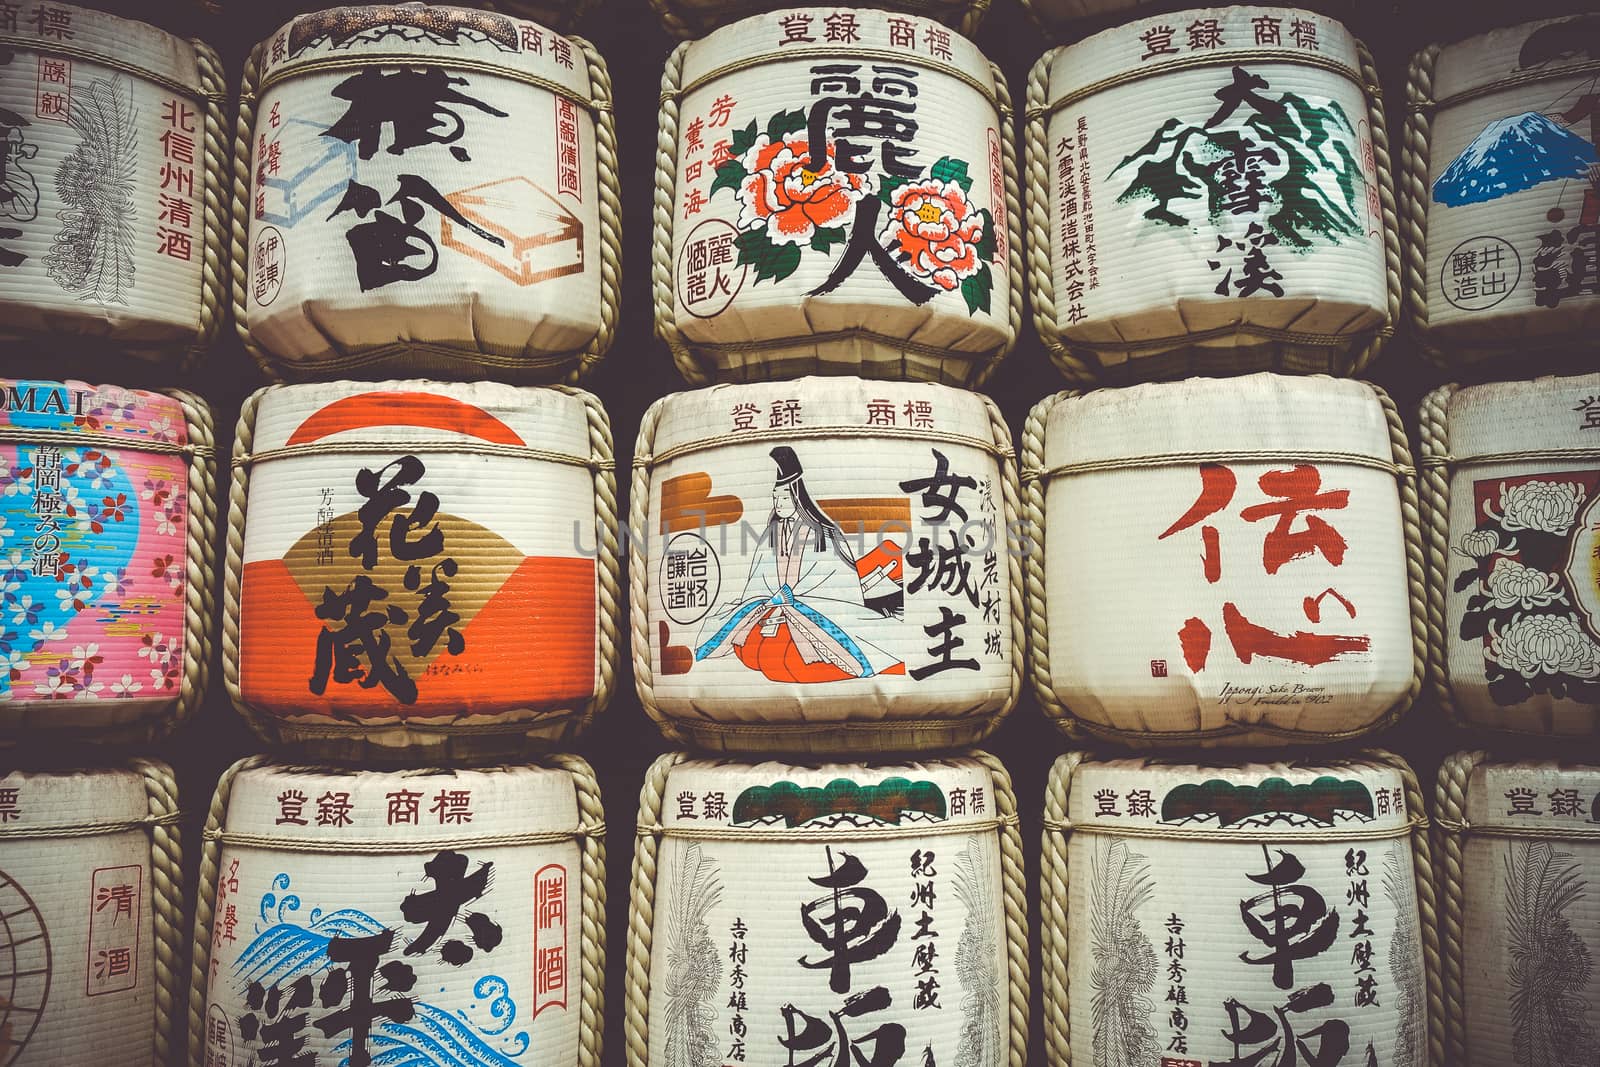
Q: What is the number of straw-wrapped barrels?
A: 15